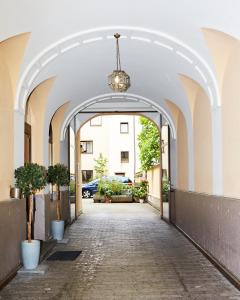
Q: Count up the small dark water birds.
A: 0